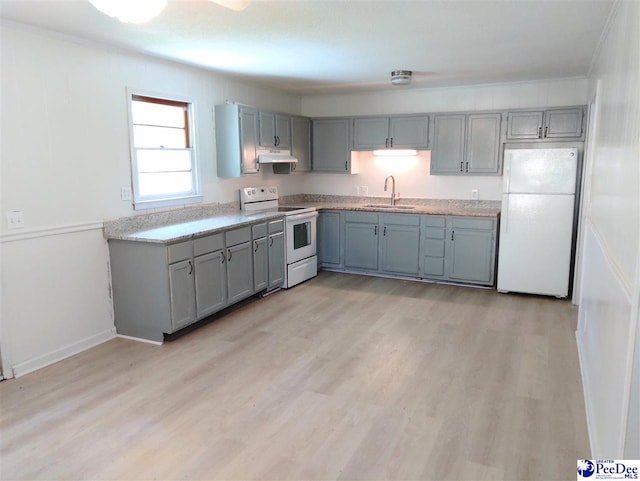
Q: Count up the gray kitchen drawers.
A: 12